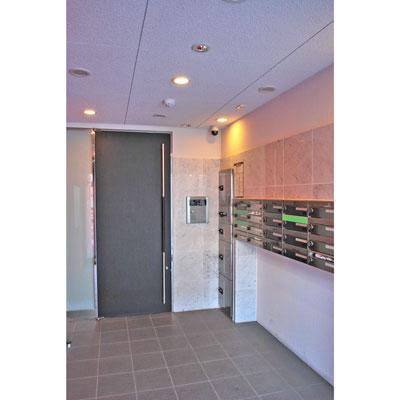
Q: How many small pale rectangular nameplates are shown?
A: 12